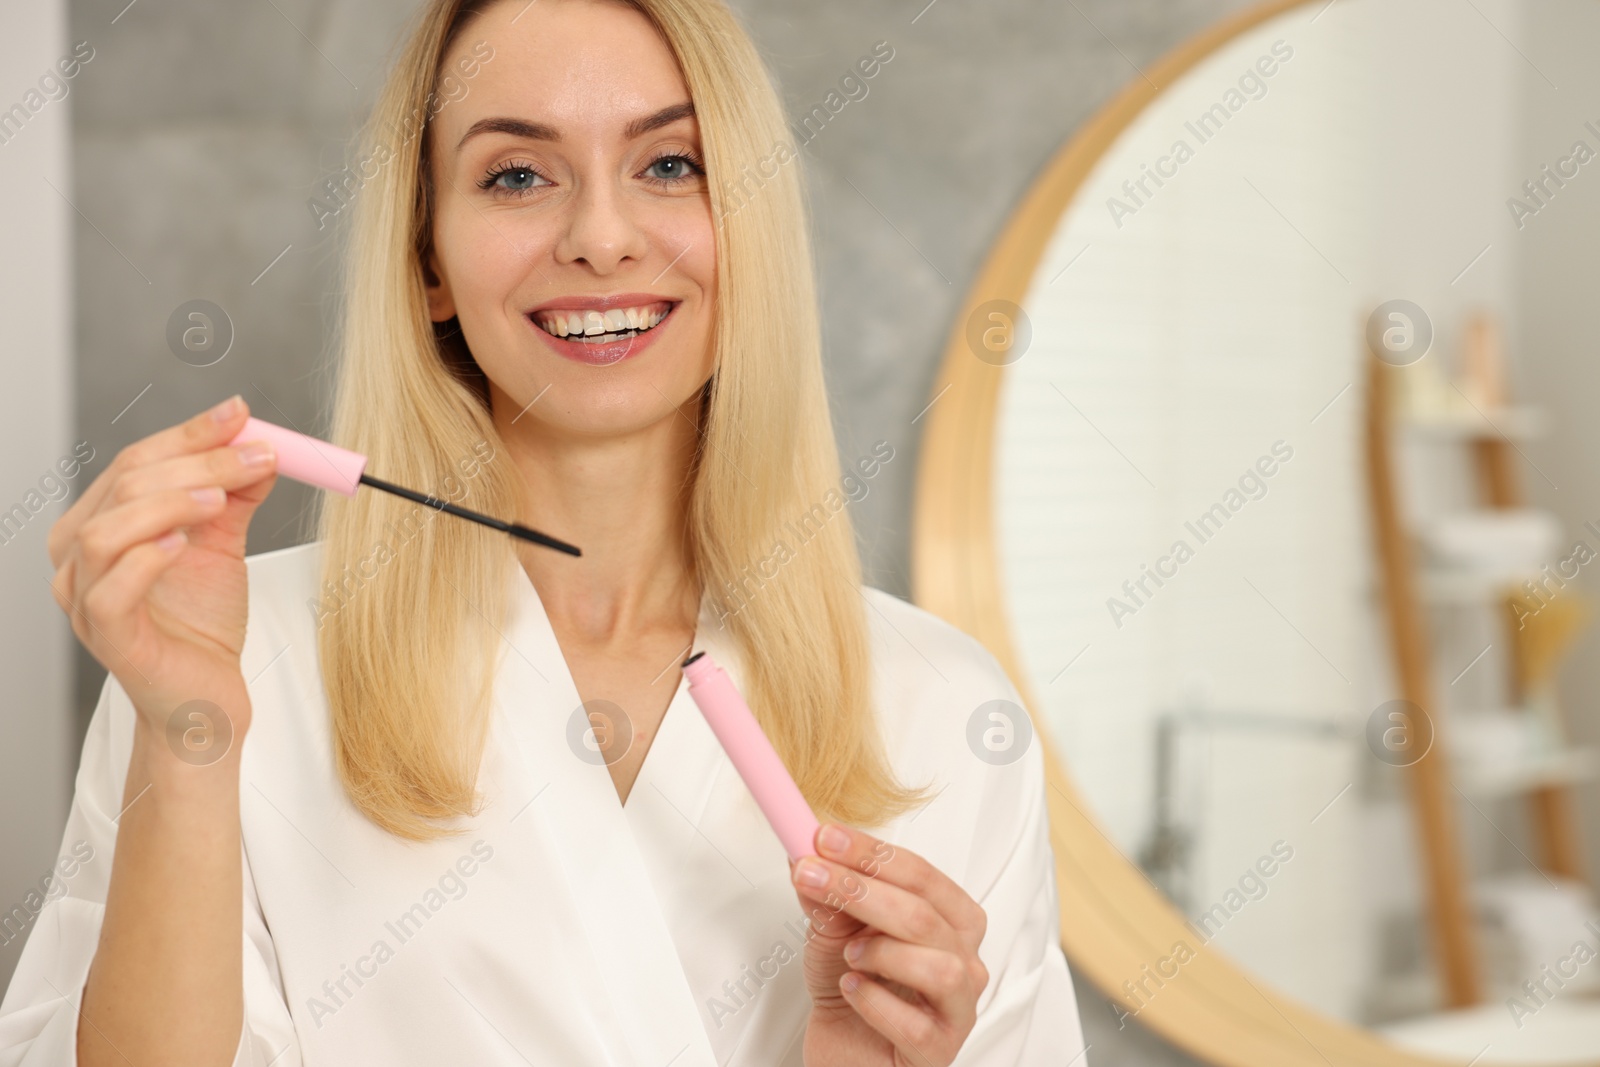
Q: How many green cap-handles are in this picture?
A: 0